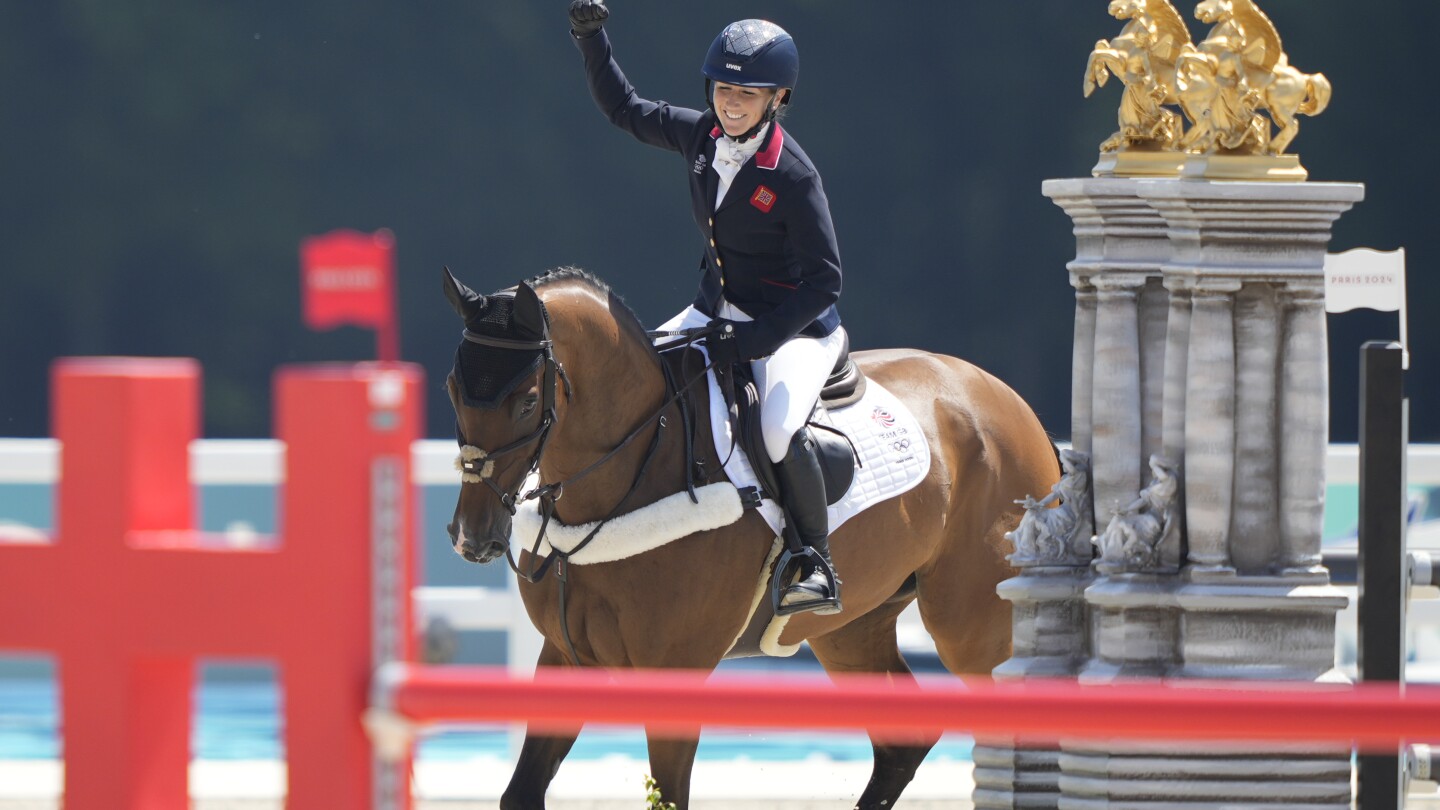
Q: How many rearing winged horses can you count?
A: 2